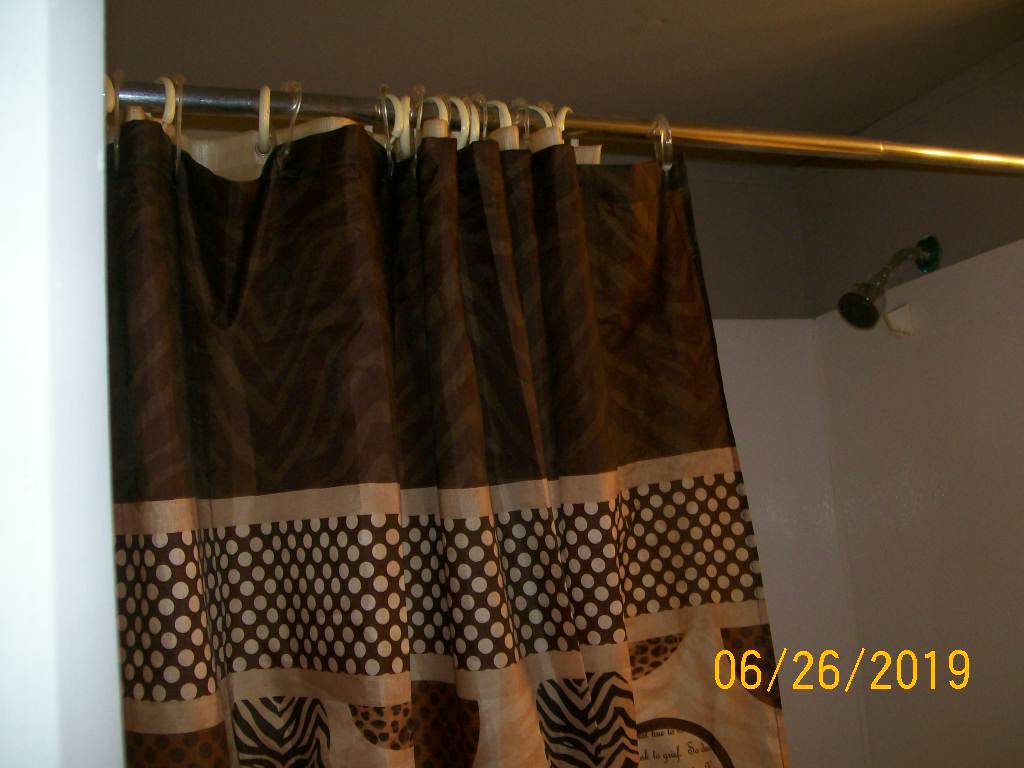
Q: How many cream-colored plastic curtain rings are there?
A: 11